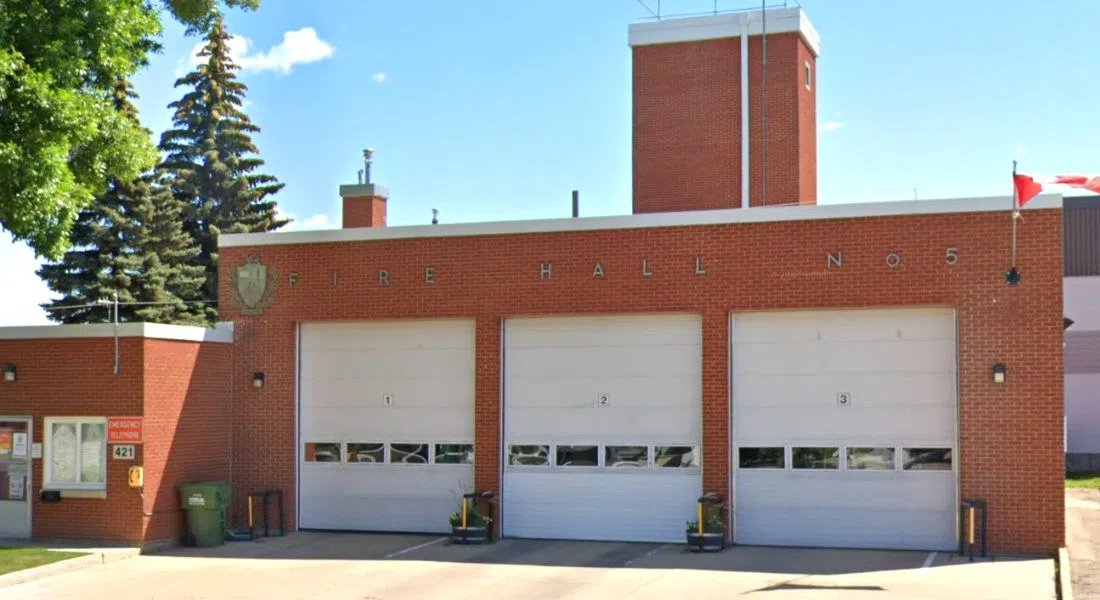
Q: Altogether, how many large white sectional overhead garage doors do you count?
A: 3